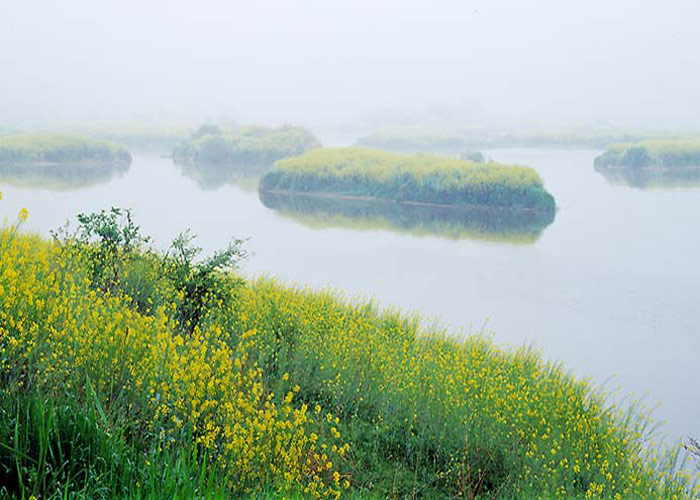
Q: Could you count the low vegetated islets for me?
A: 4